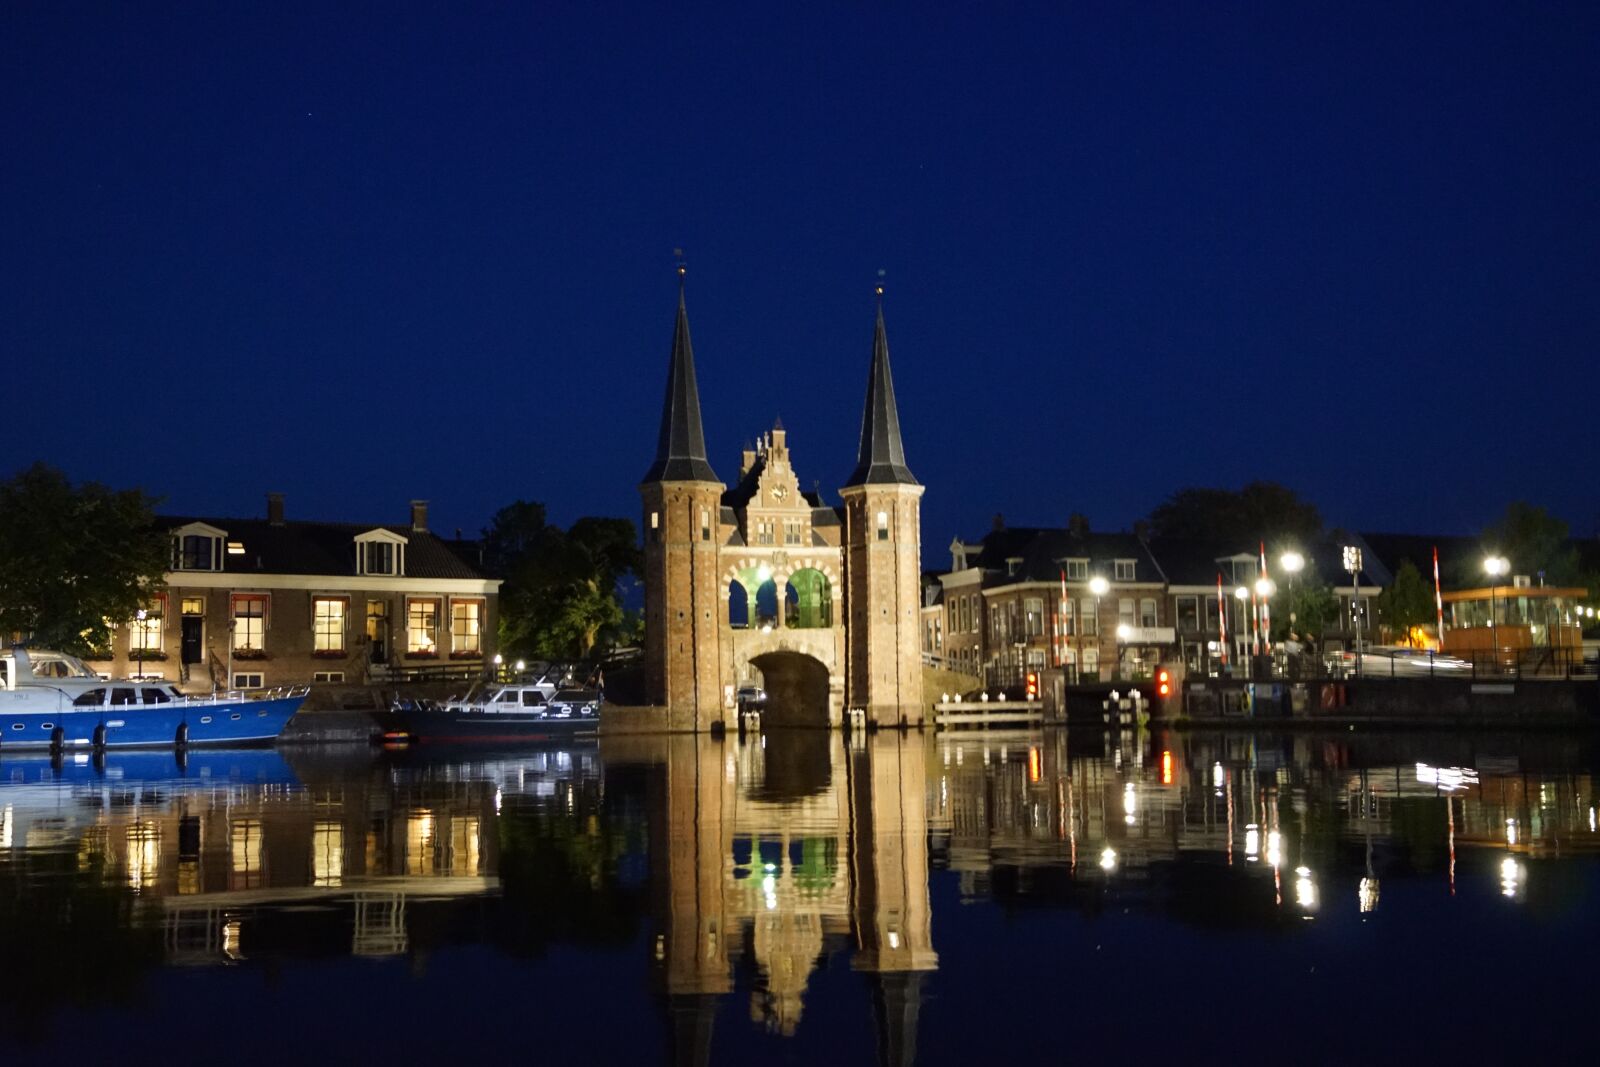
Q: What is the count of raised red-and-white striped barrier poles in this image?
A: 6